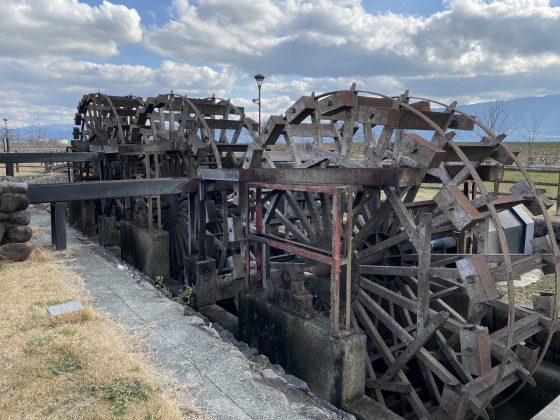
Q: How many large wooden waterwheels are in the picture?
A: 3